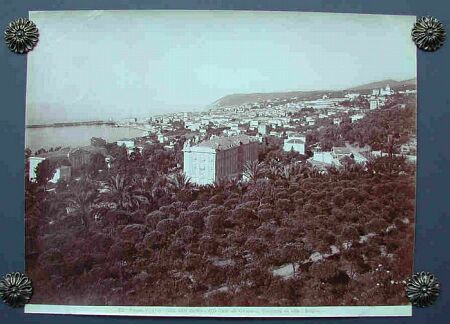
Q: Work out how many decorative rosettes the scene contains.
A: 4